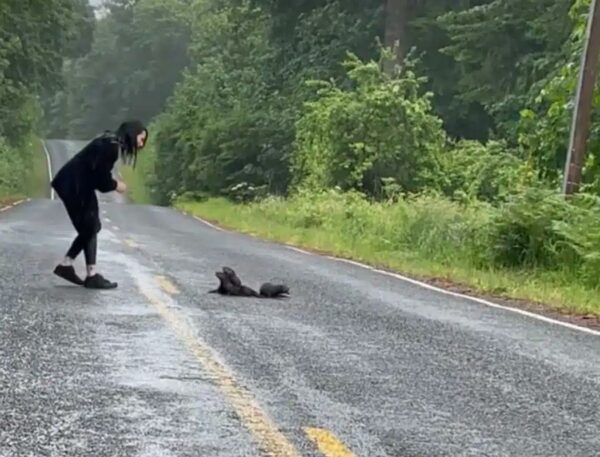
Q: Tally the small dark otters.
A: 3